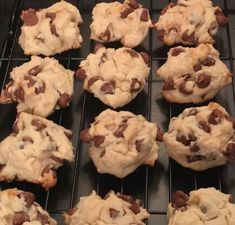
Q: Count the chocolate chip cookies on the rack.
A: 12